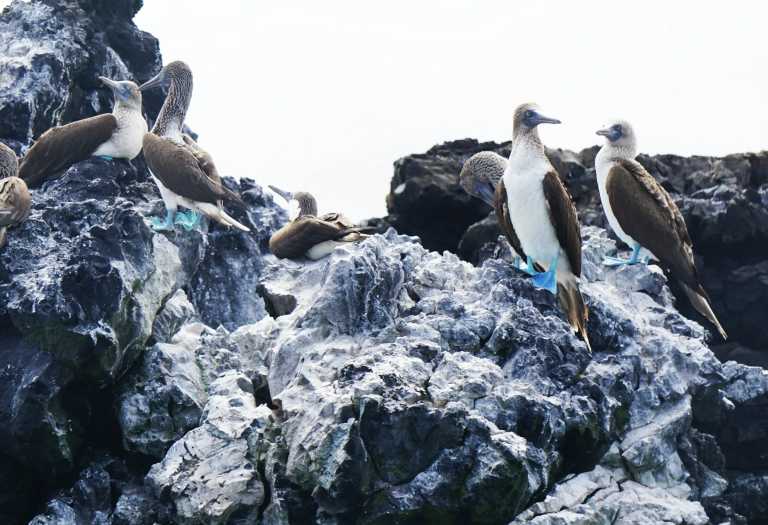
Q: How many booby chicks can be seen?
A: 0